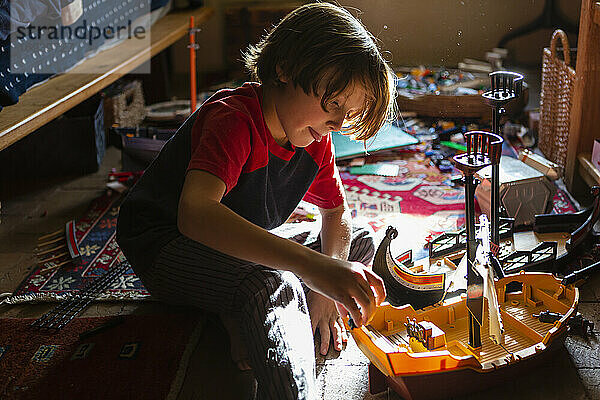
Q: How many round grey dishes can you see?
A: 0